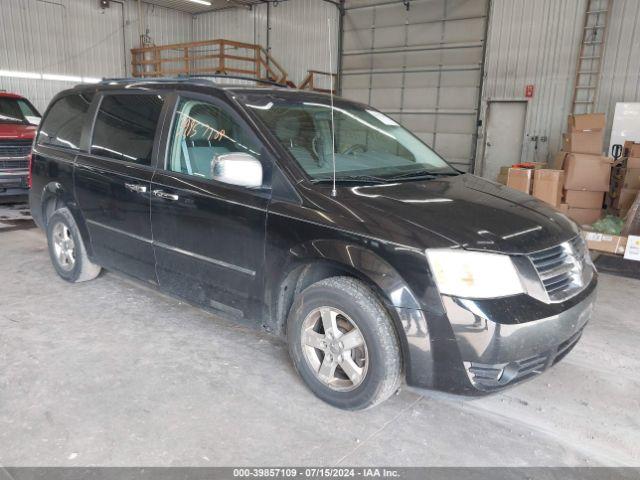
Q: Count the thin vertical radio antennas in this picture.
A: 1